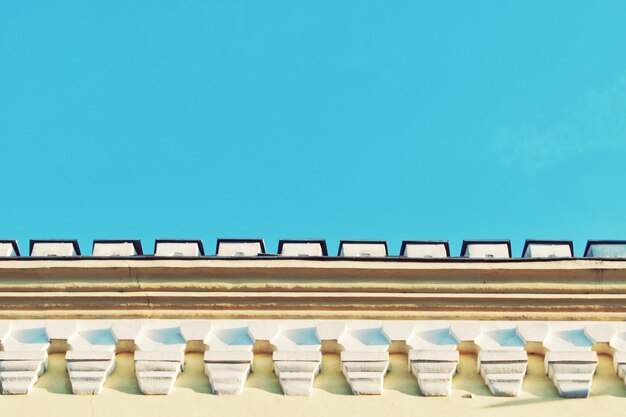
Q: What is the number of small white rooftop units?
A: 11